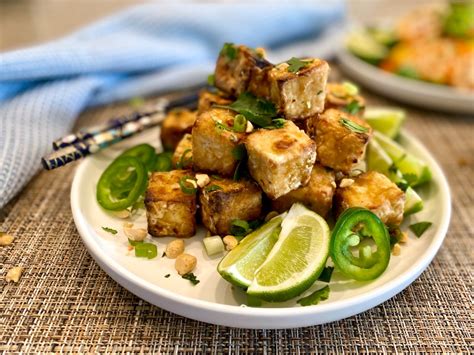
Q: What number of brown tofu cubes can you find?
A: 13